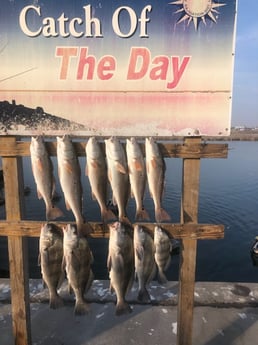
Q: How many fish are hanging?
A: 11